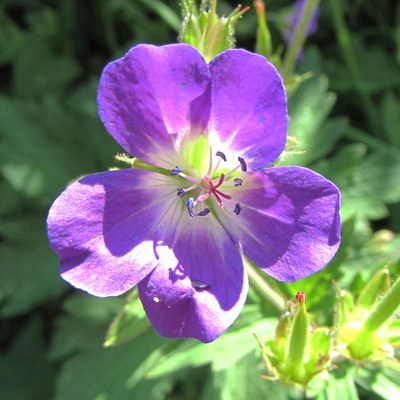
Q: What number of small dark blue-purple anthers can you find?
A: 8